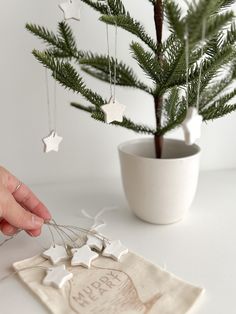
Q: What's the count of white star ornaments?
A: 9